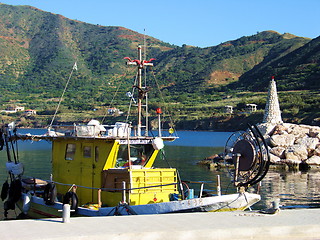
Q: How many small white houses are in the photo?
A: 5